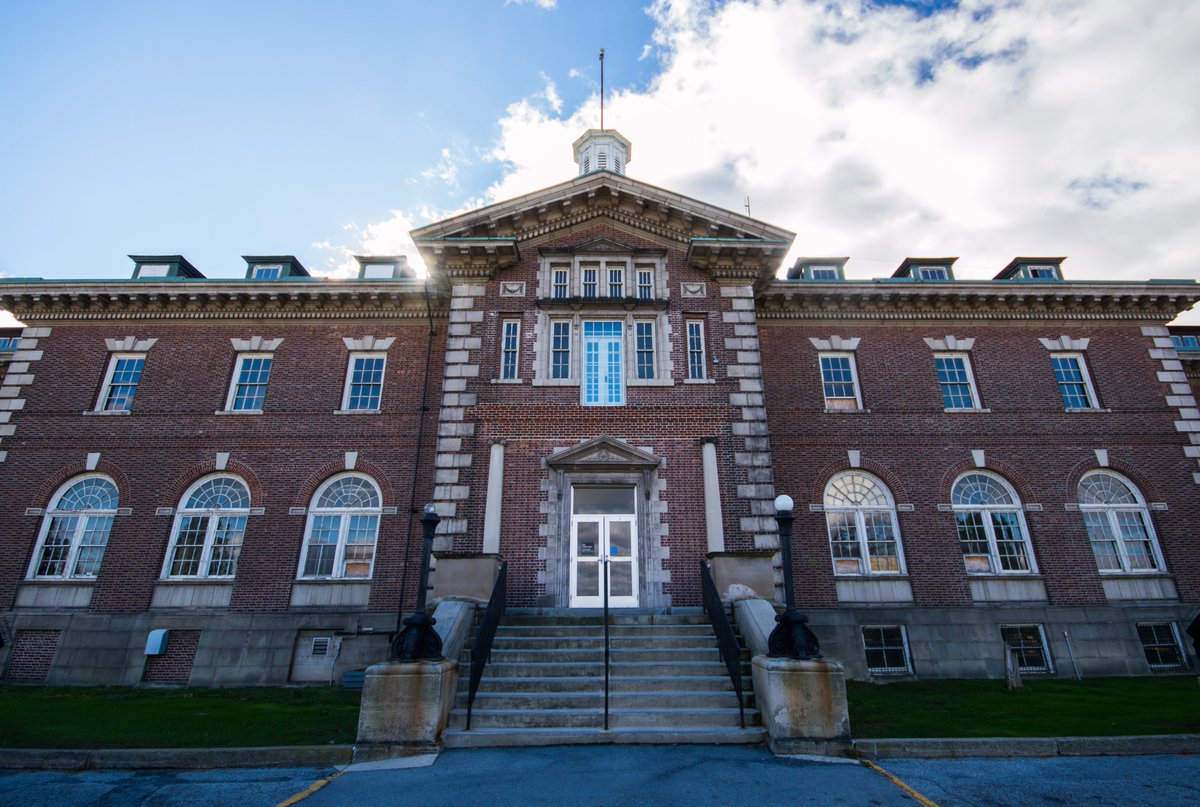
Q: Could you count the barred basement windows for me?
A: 3